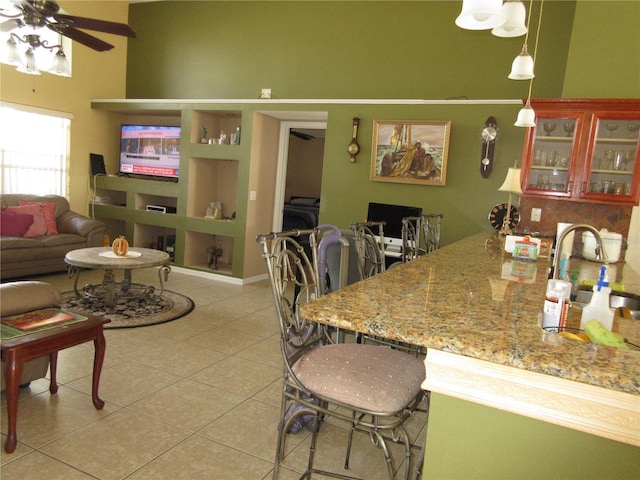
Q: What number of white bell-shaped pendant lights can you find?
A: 4